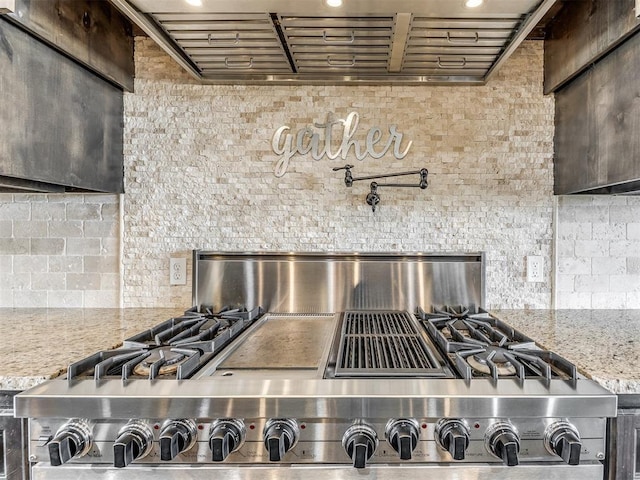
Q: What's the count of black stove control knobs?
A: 10